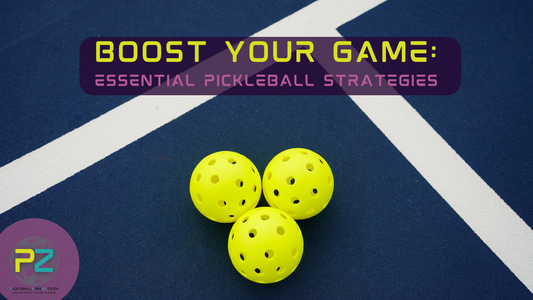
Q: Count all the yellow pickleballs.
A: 3